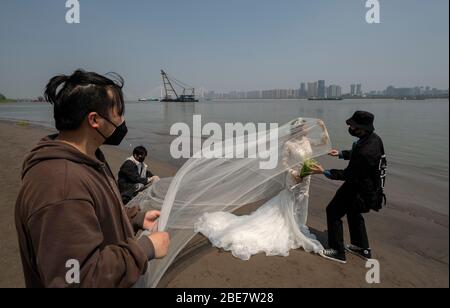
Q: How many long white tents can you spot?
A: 0